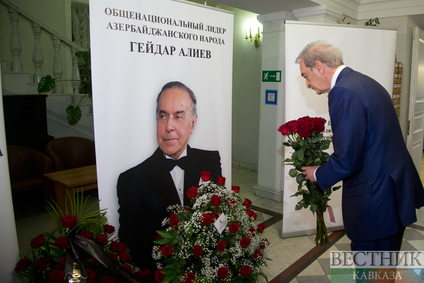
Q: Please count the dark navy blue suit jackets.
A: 1